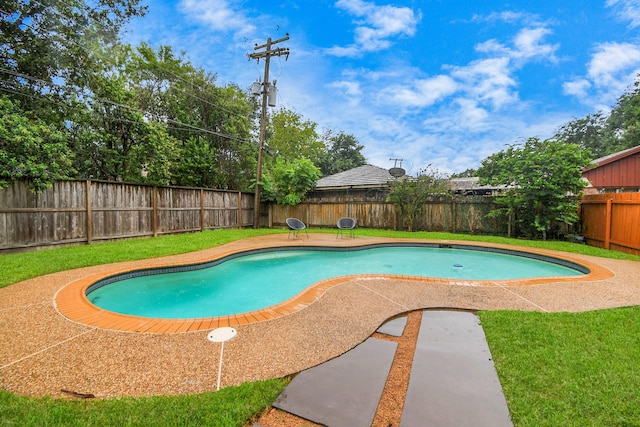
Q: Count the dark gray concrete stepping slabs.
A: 3